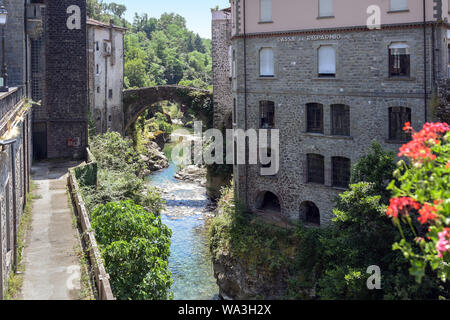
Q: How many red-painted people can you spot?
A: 0